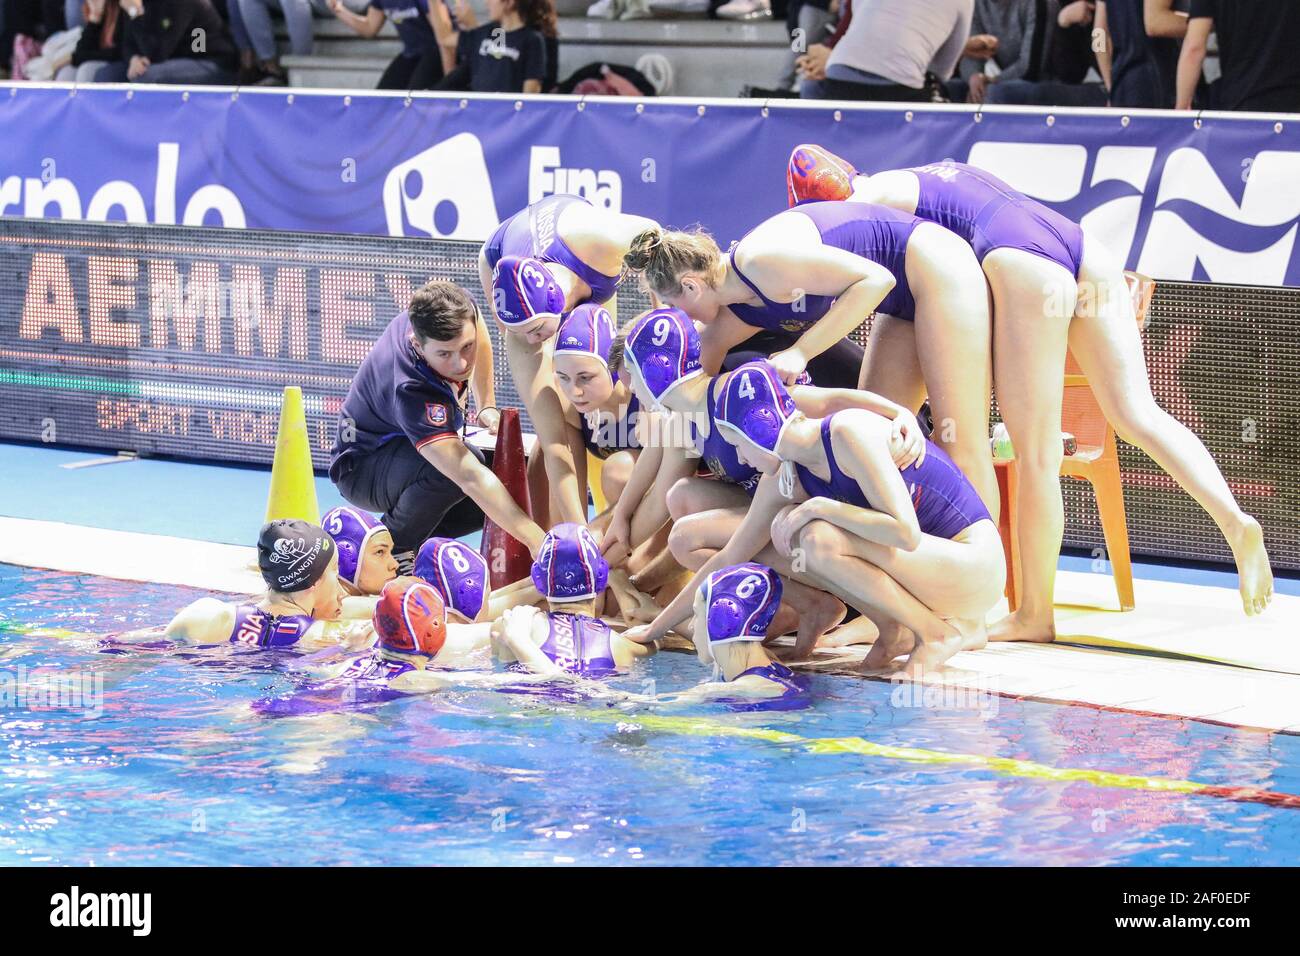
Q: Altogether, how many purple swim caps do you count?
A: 8